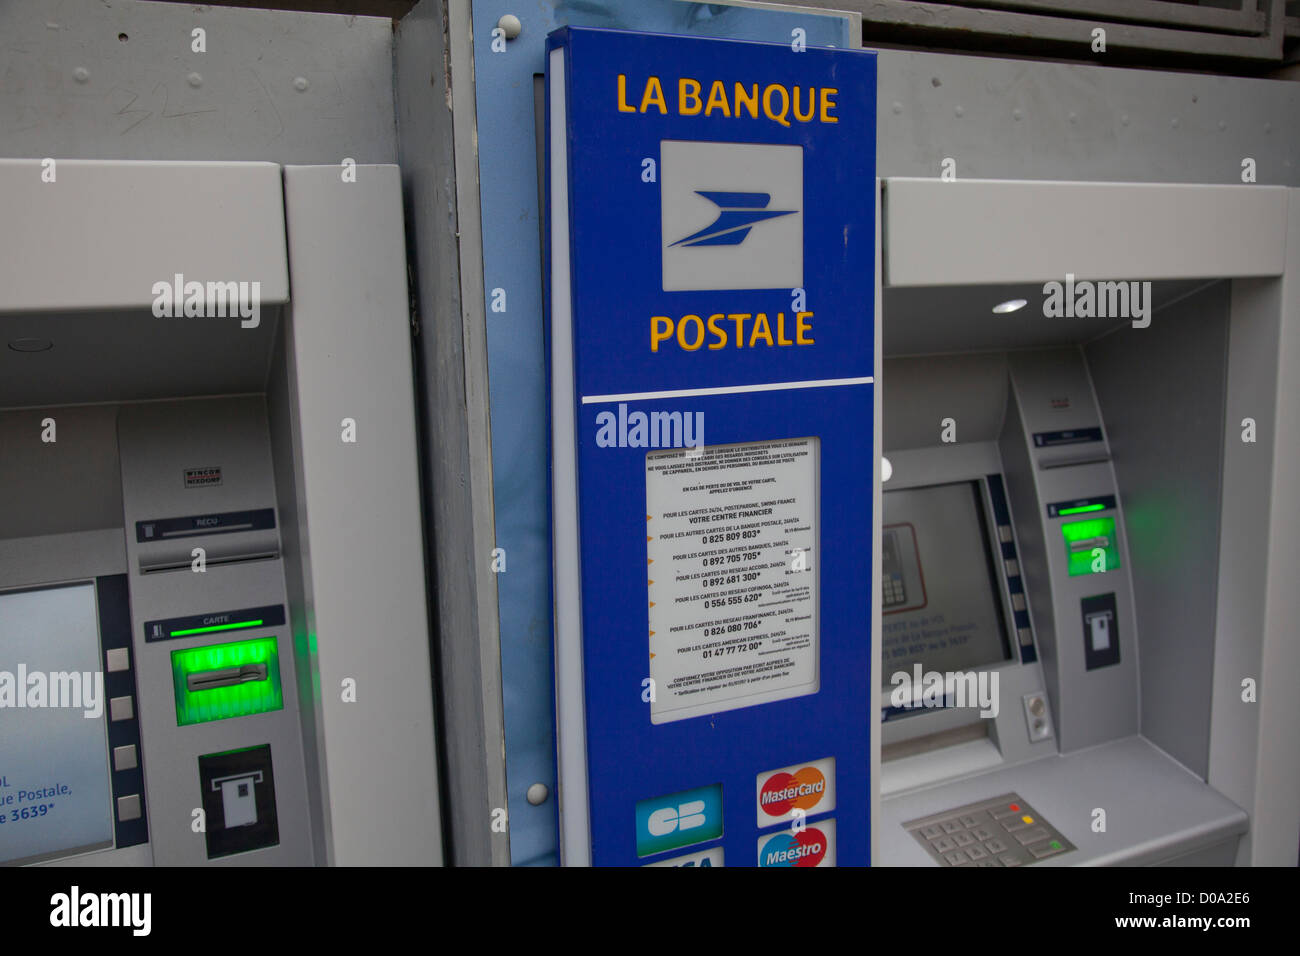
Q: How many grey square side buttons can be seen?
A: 8